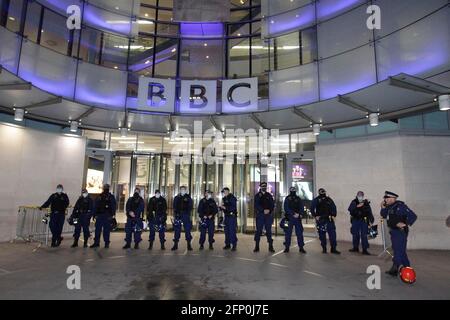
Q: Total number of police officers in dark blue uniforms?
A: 13